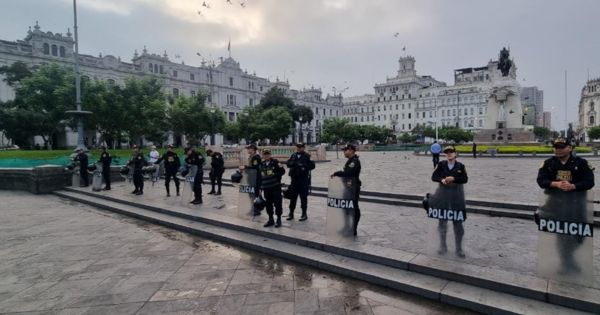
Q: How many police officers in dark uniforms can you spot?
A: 12